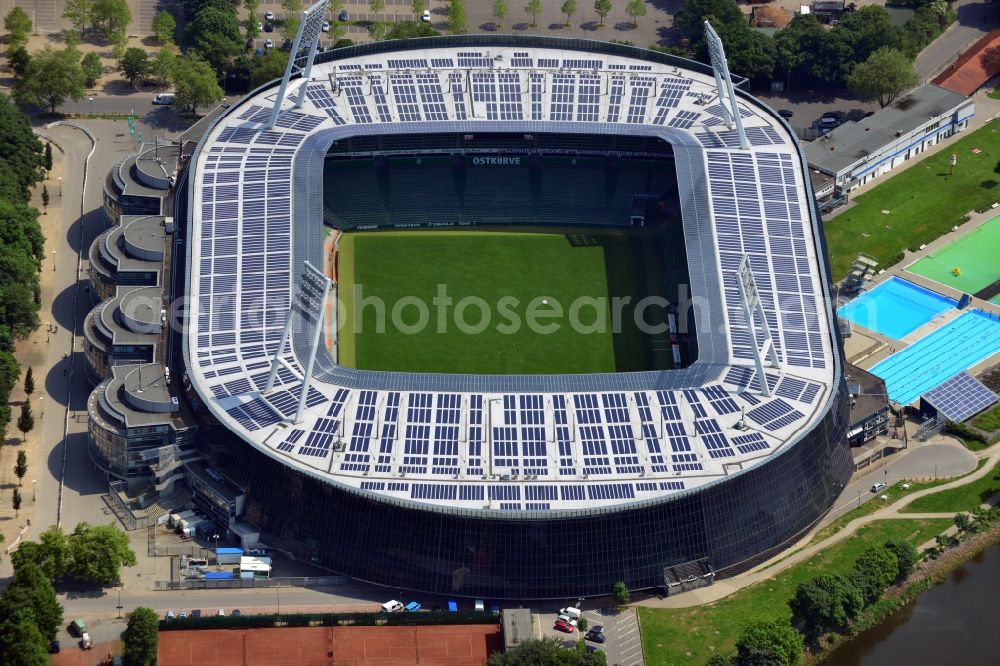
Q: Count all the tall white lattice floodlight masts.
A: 4